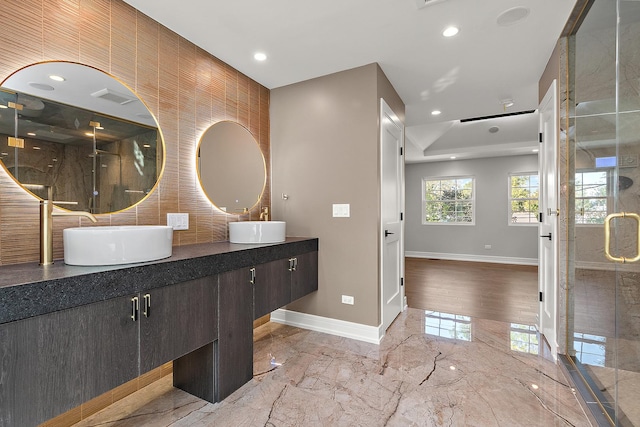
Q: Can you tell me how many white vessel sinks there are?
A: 2